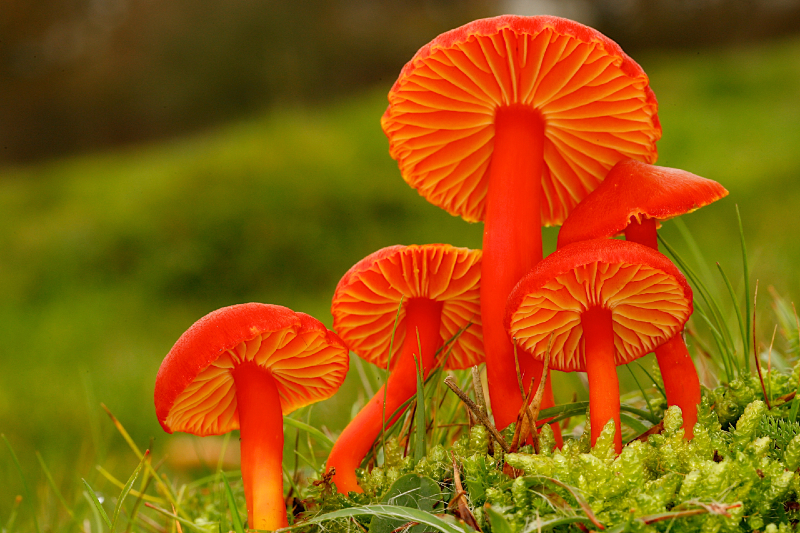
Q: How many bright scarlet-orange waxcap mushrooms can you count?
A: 5